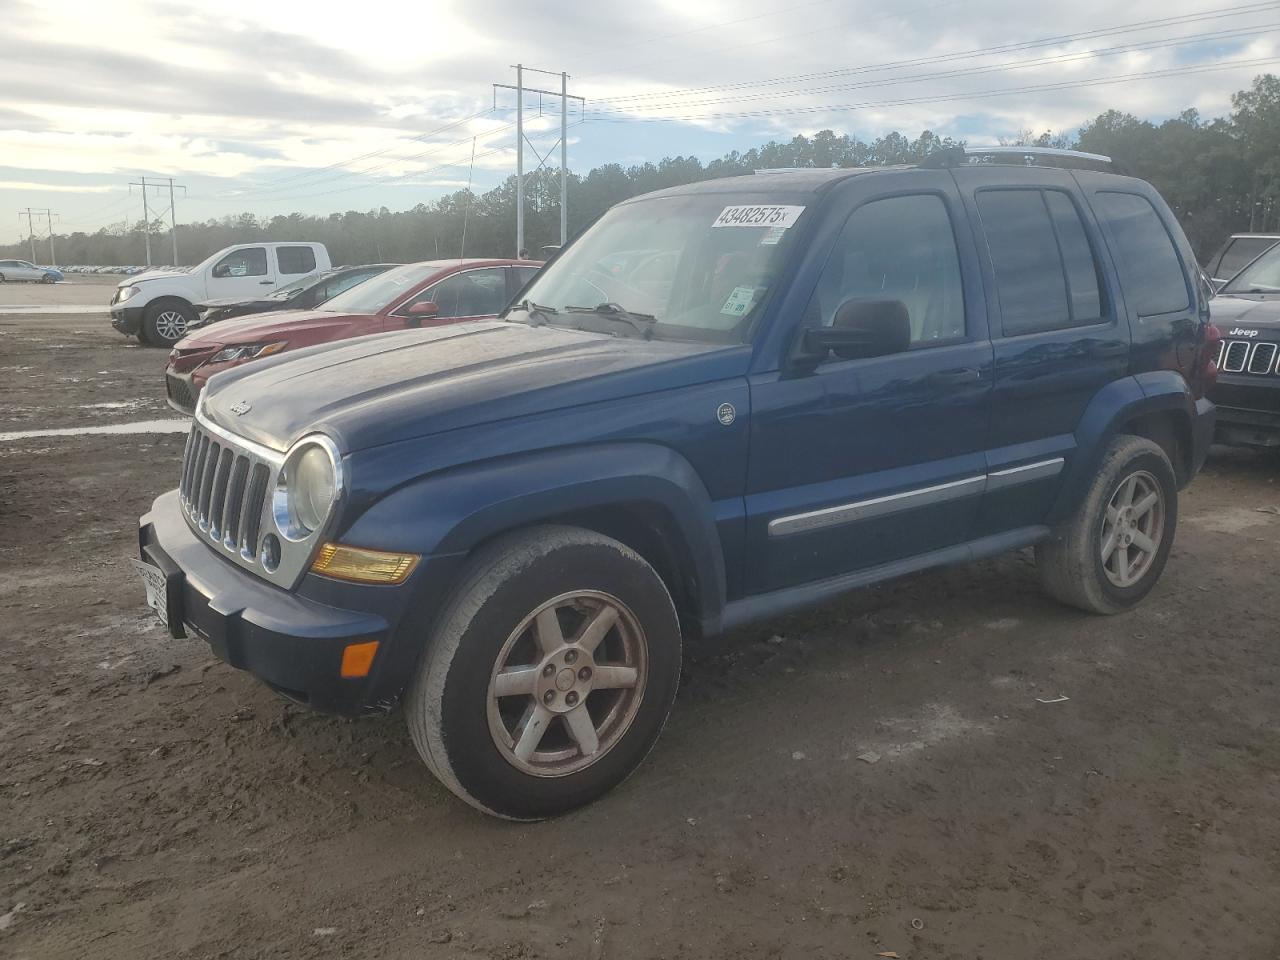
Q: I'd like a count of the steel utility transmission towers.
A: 3